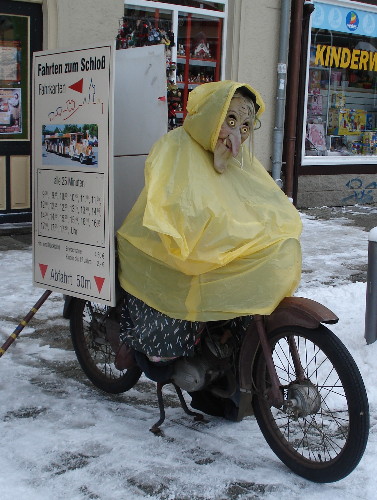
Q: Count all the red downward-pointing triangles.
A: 2